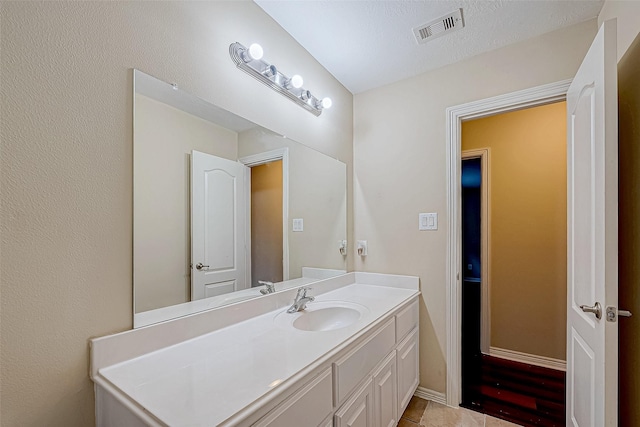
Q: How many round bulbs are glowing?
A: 3